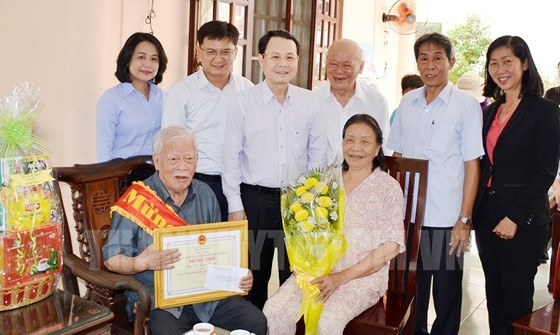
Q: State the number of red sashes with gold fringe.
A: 1